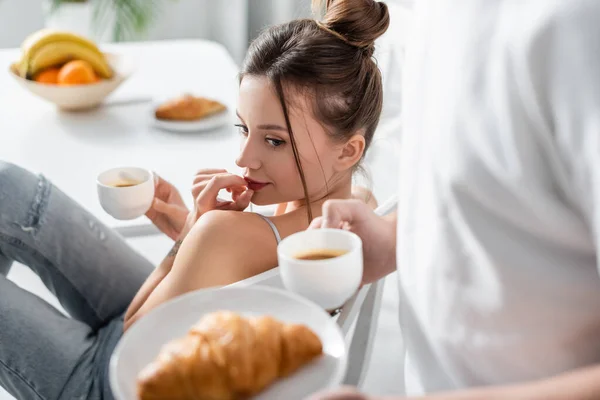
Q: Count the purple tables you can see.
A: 0